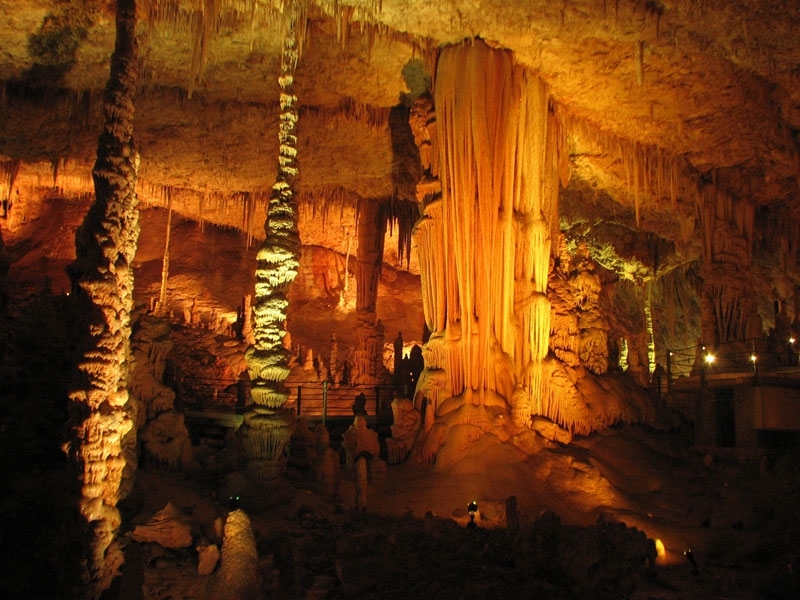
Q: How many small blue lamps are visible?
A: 0